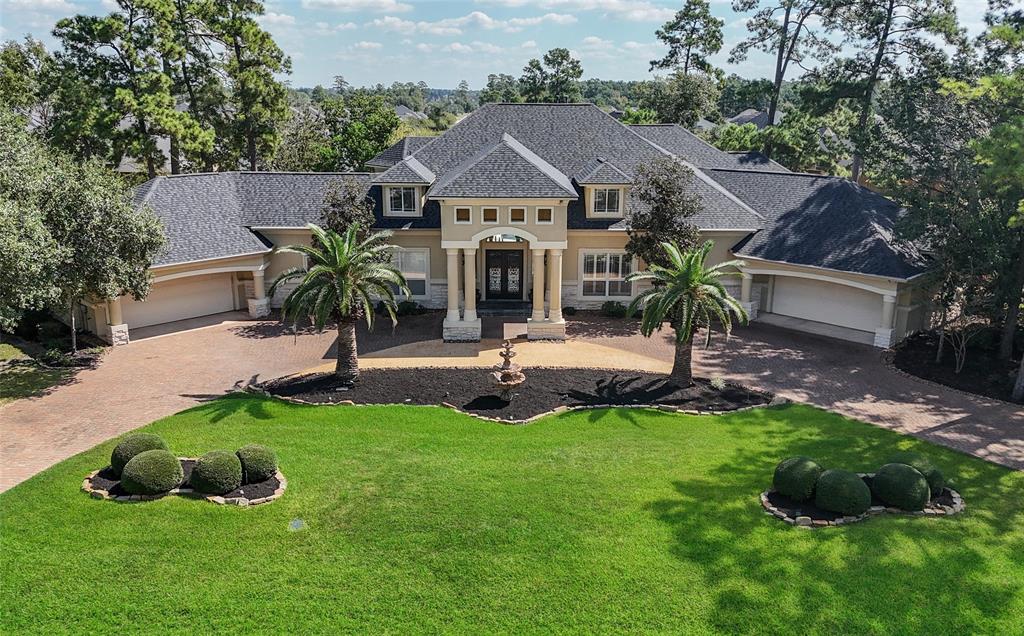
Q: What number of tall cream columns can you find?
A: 4